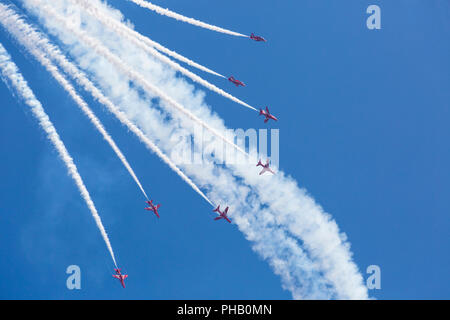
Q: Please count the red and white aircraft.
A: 7